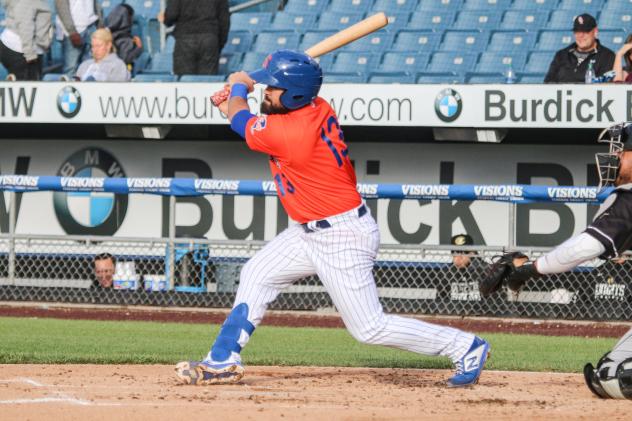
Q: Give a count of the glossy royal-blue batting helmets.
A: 1